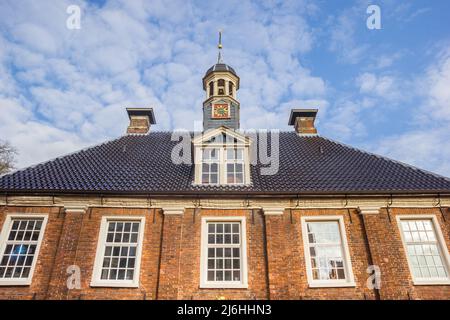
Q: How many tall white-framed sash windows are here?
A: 5